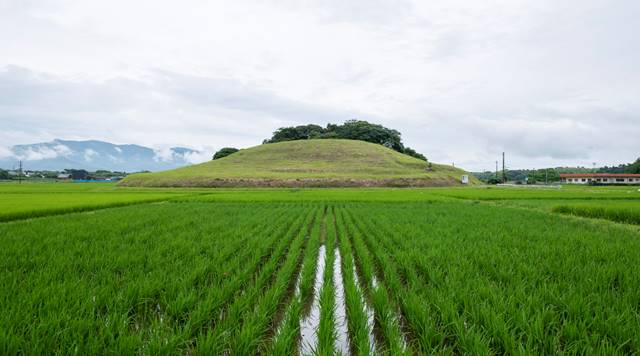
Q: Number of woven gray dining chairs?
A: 0